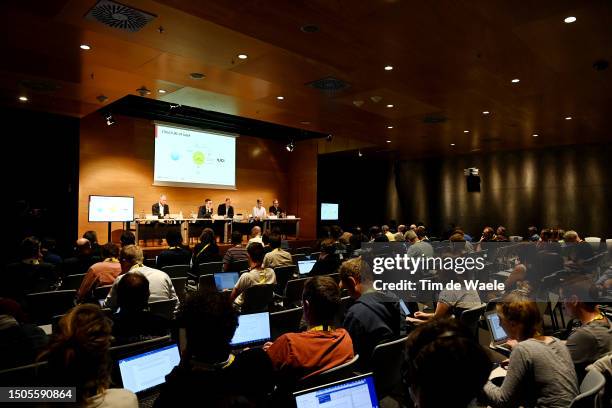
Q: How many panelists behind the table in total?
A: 5